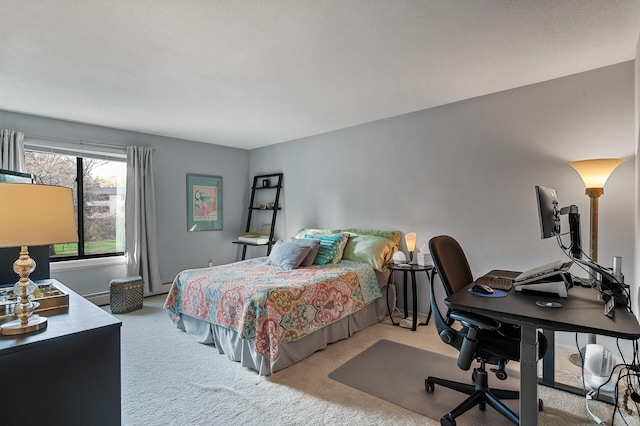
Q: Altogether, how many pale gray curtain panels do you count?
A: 2